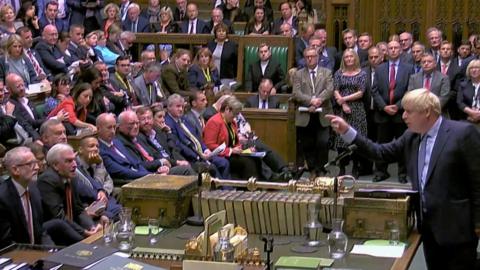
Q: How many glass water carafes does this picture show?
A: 4